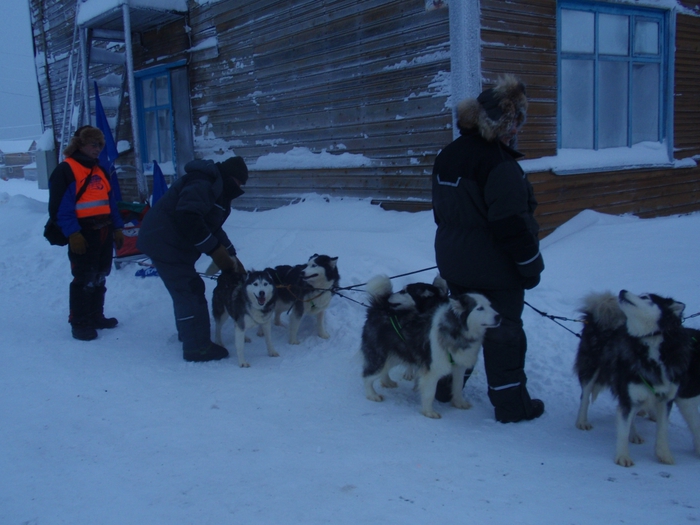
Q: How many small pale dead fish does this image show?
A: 0